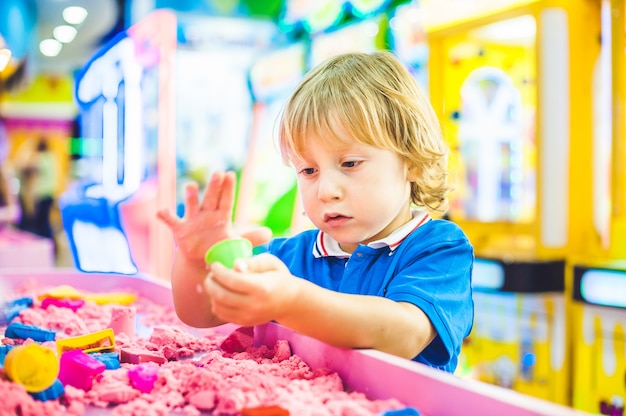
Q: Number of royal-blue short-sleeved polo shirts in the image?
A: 1